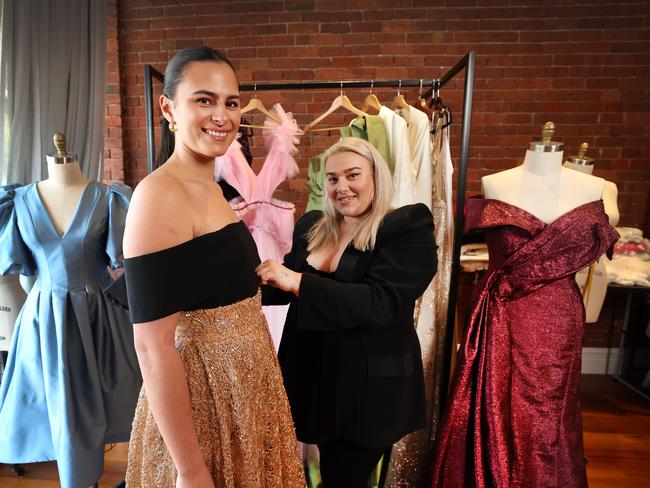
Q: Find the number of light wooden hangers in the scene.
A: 4